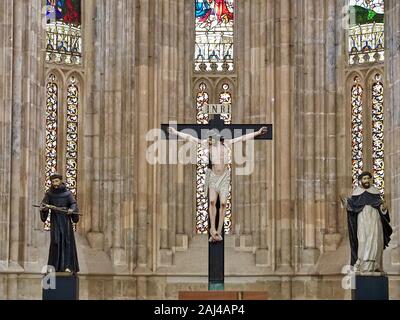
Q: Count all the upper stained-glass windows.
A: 3